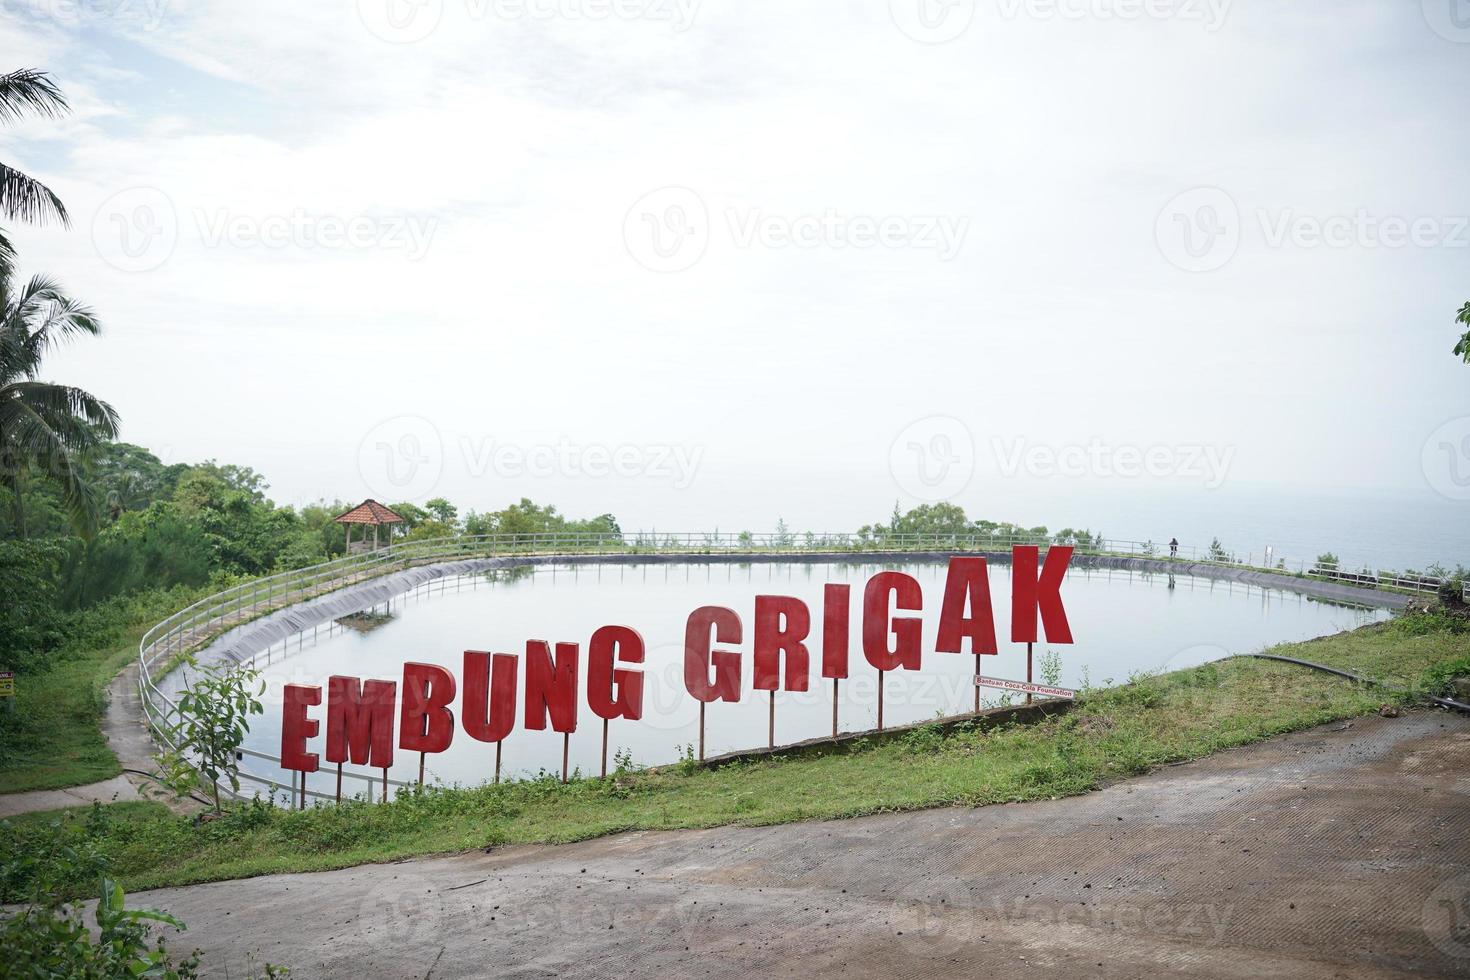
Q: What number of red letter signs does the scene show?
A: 12